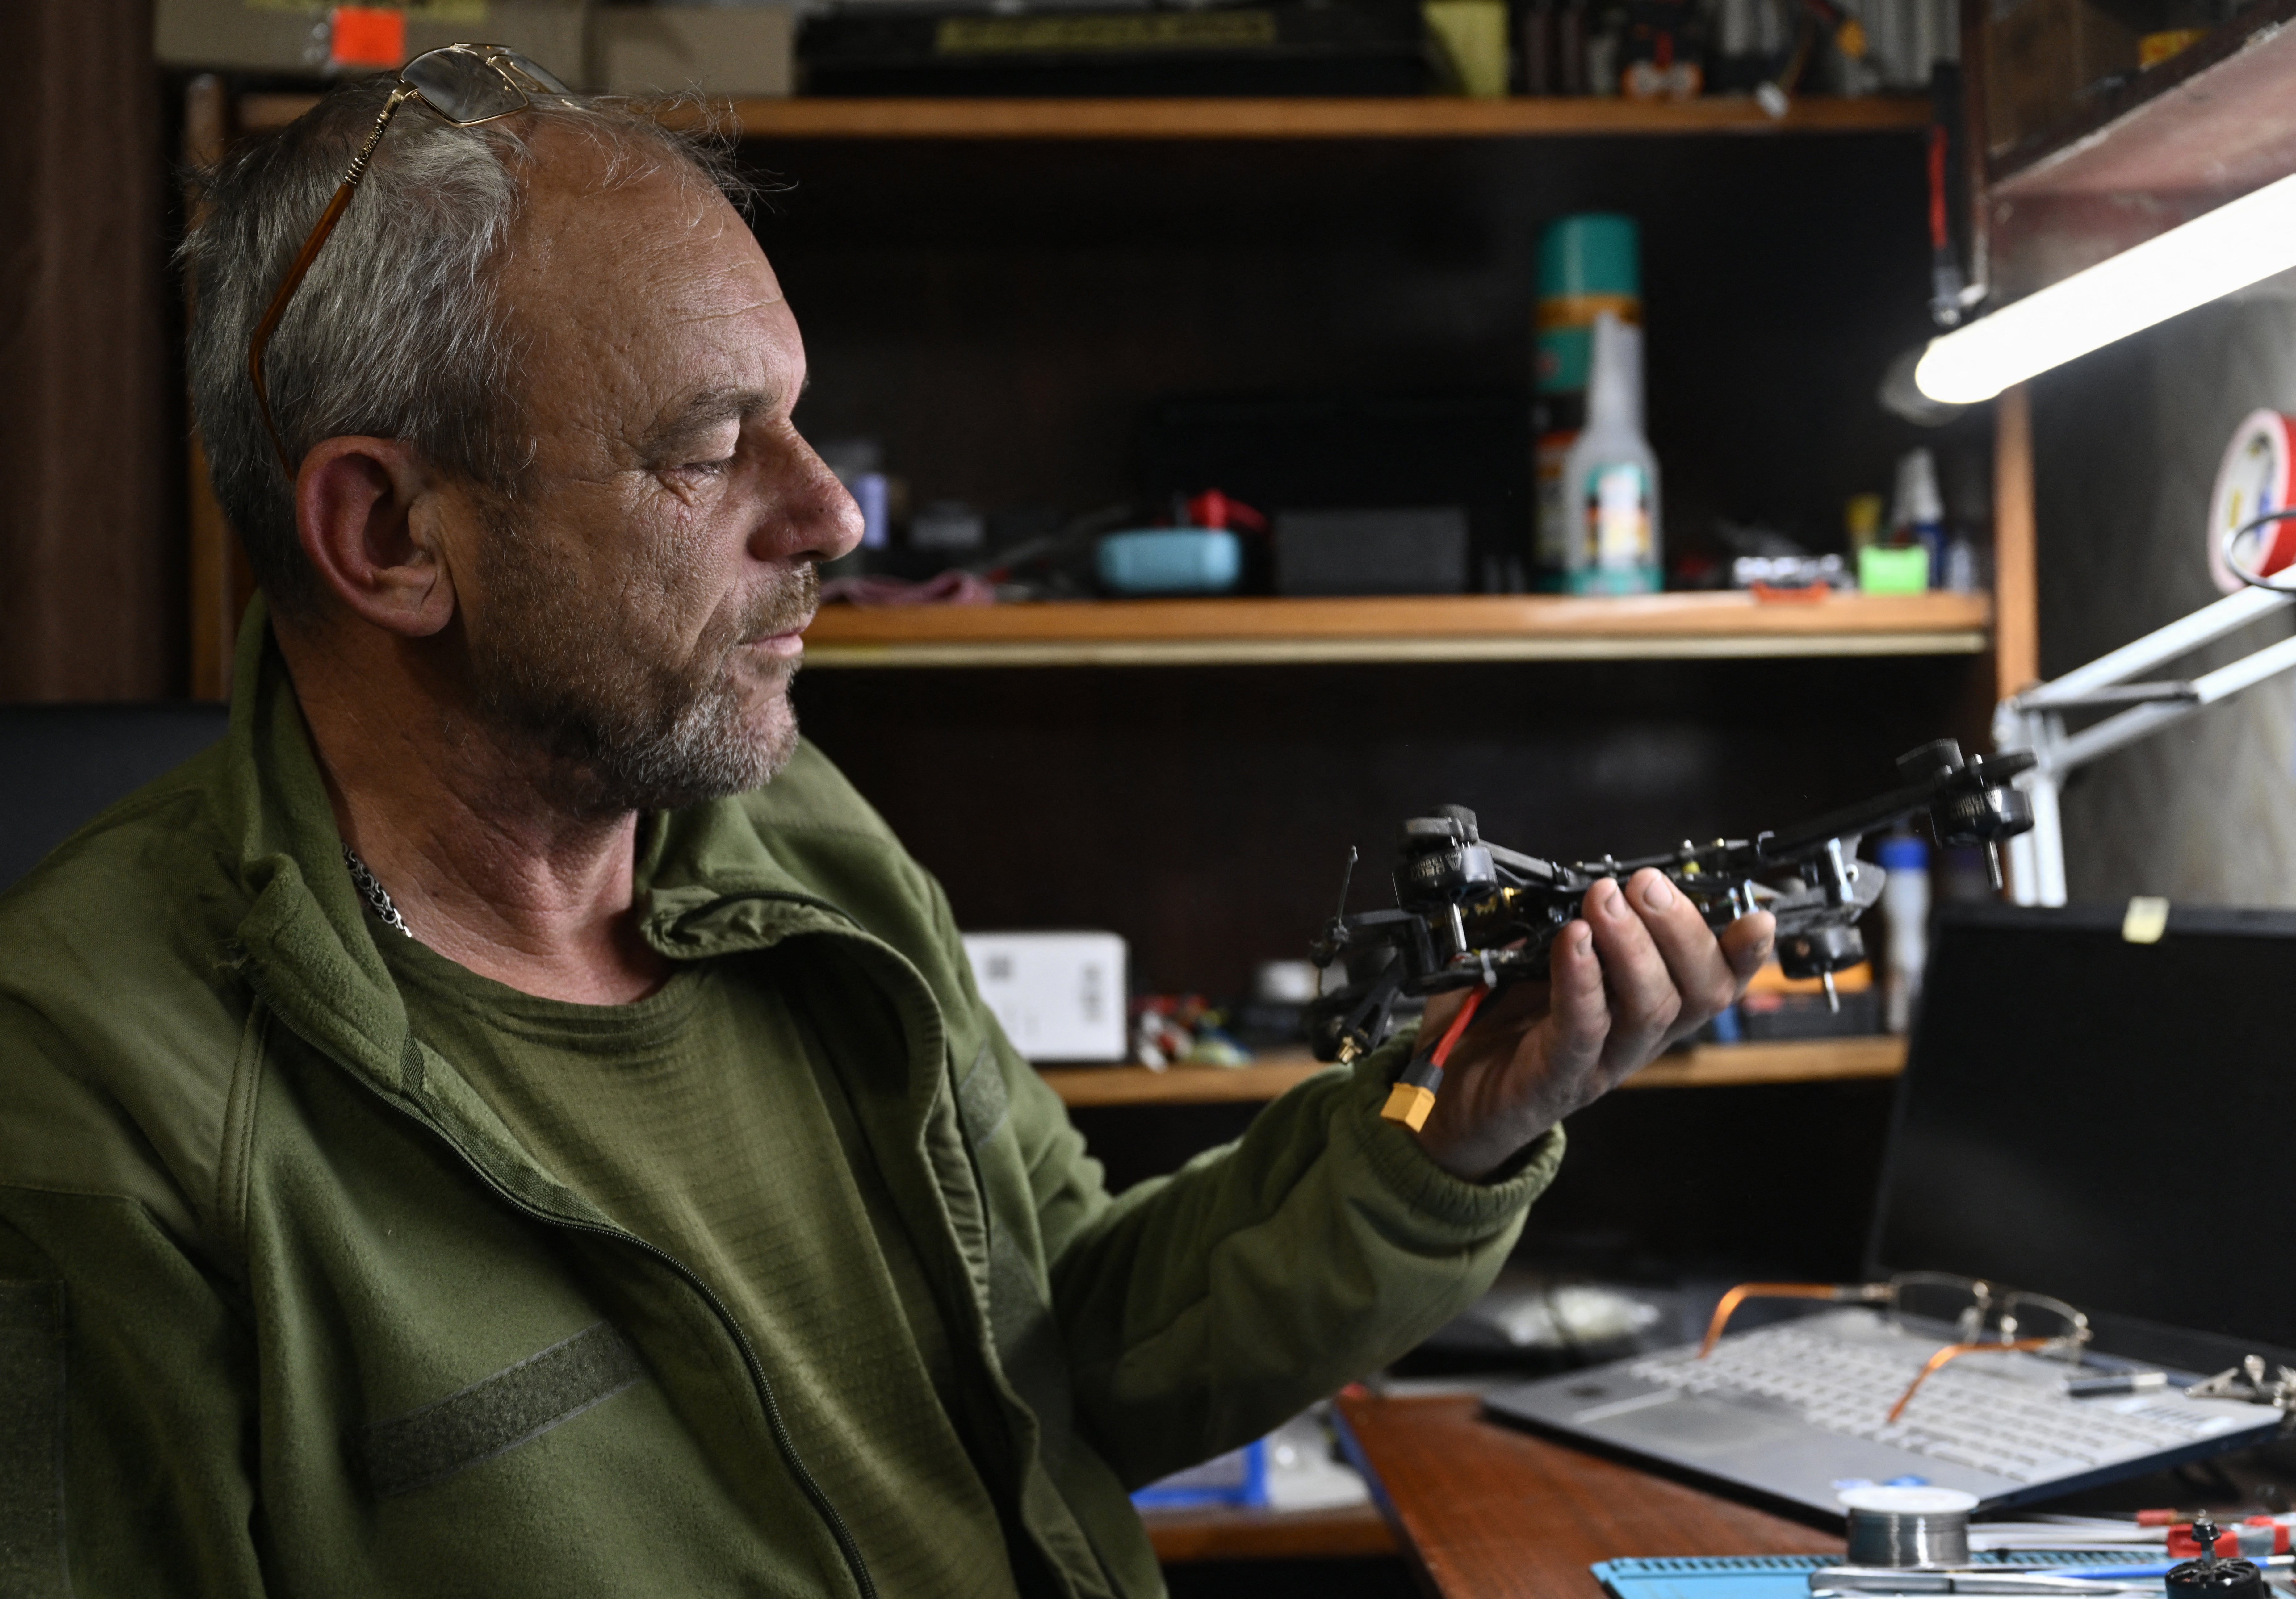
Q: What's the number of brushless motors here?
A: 5